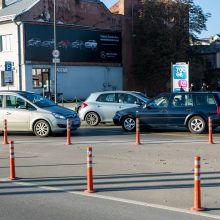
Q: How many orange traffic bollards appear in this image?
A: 7